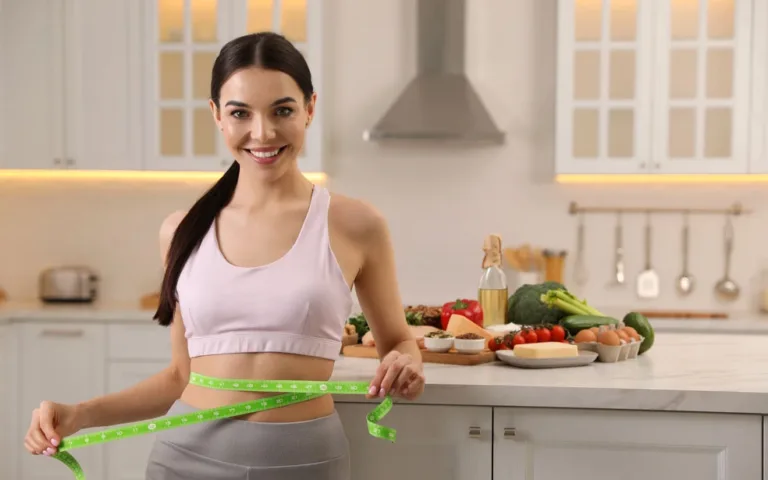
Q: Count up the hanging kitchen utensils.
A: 5